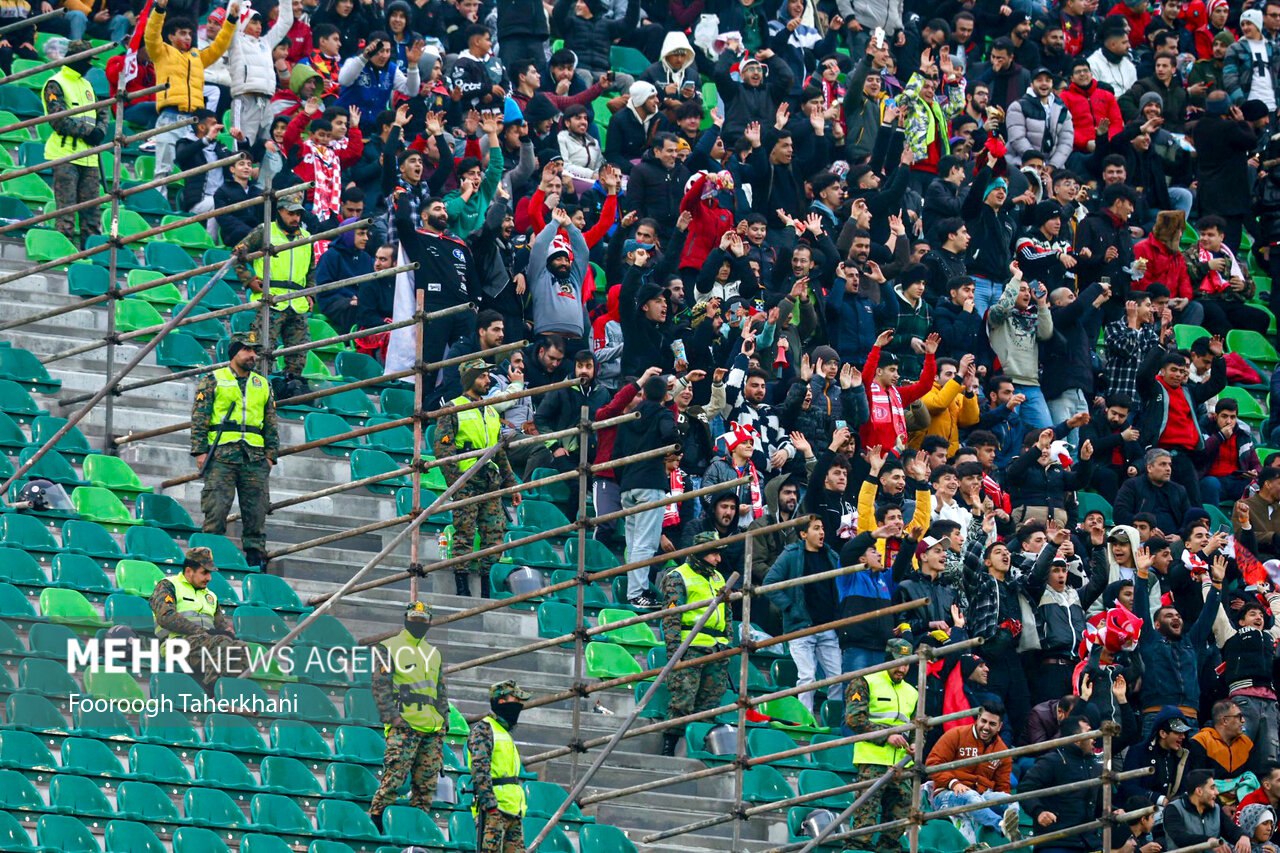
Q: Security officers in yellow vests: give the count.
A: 9